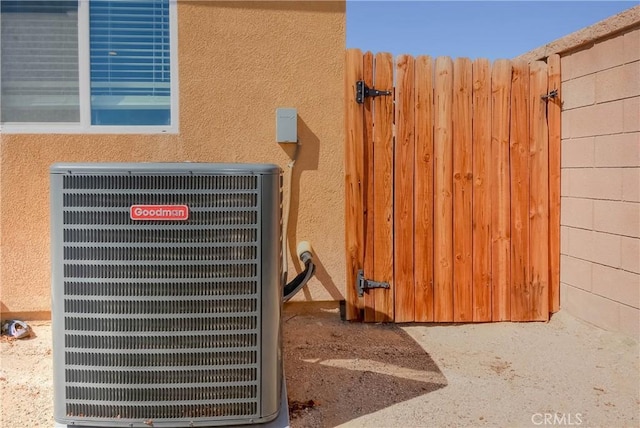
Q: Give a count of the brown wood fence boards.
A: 12